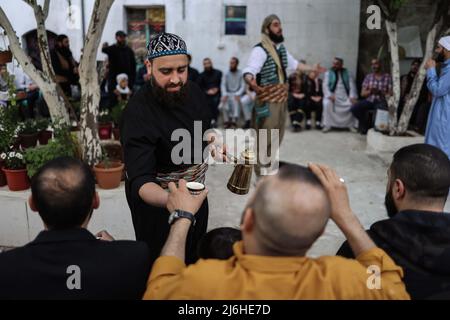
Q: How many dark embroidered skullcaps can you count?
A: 1